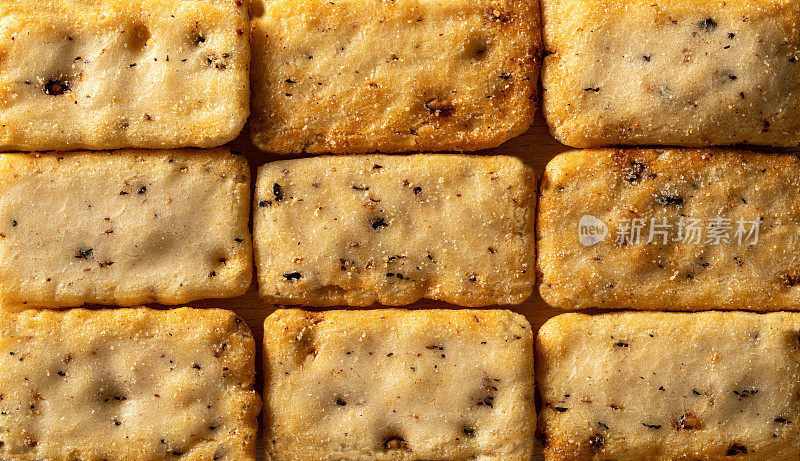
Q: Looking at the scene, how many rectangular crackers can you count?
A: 9